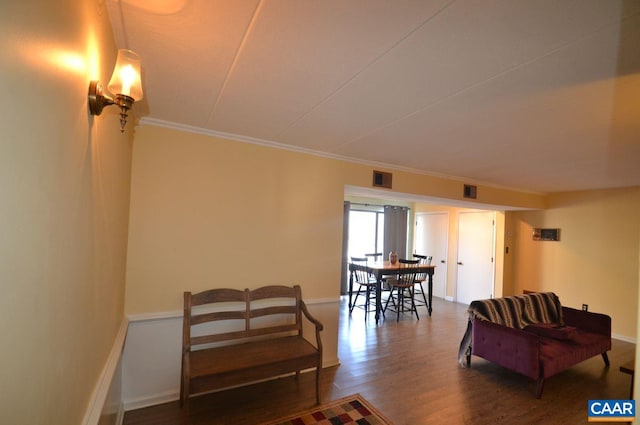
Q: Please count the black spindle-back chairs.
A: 4